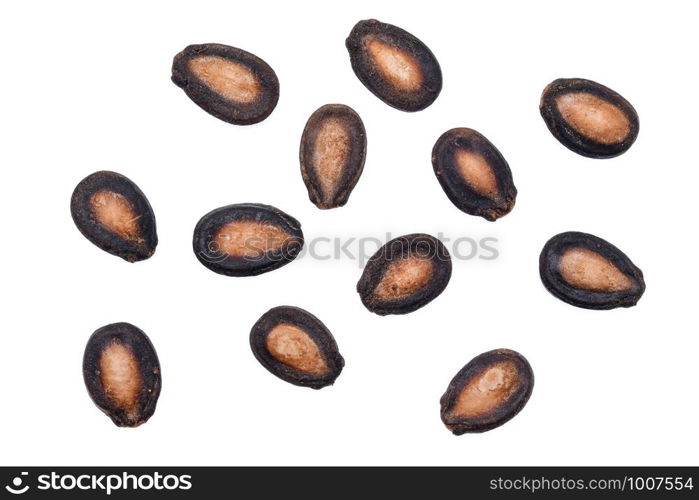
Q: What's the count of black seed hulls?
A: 12